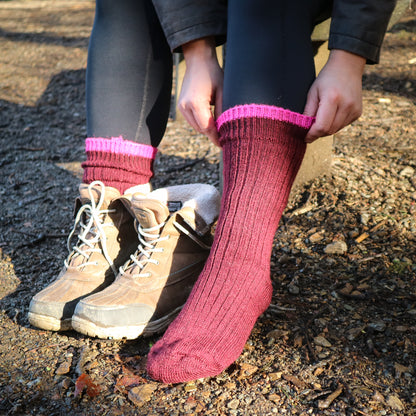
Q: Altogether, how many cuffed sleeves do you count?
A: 2